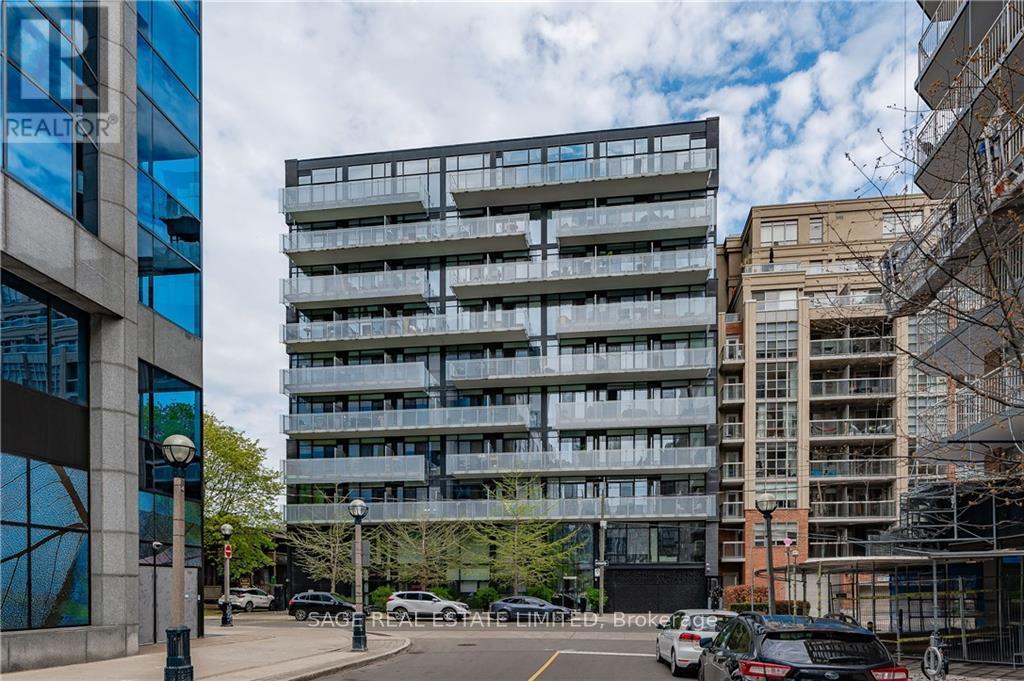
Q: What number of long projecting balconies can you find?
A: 15